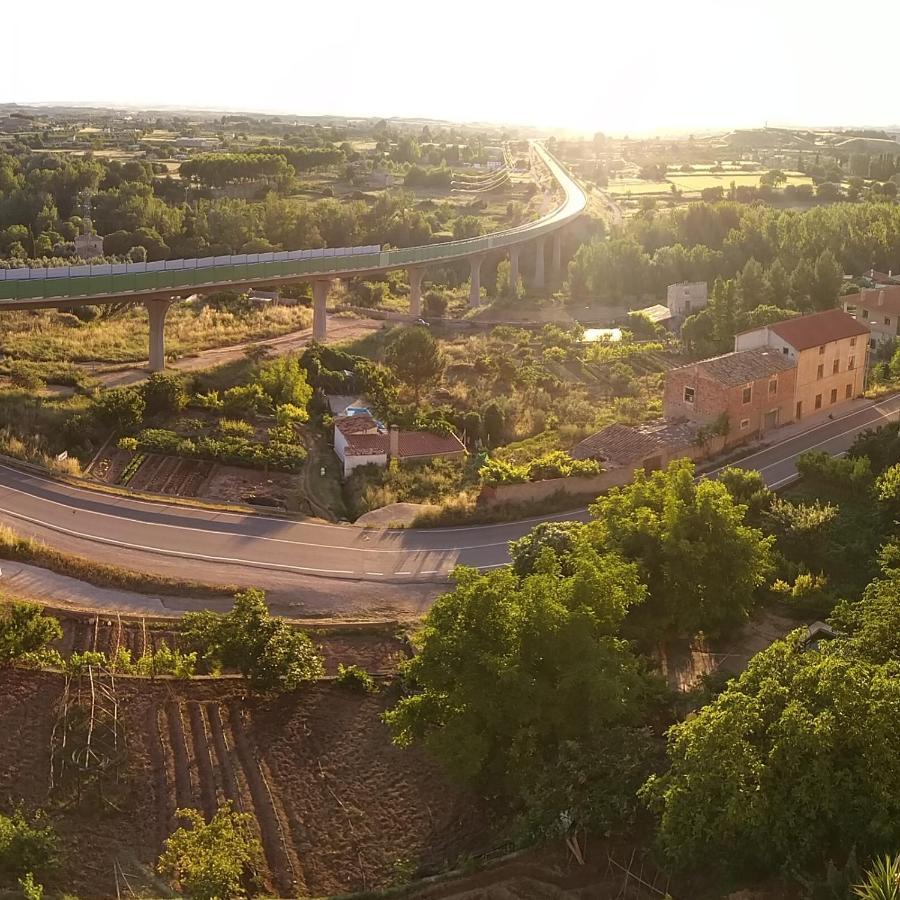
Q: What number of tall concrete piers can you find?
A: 7